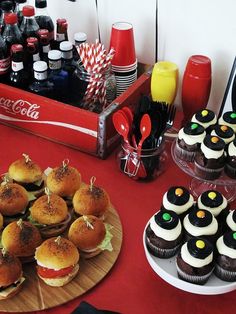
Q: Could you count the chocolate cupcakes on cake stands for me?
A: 13